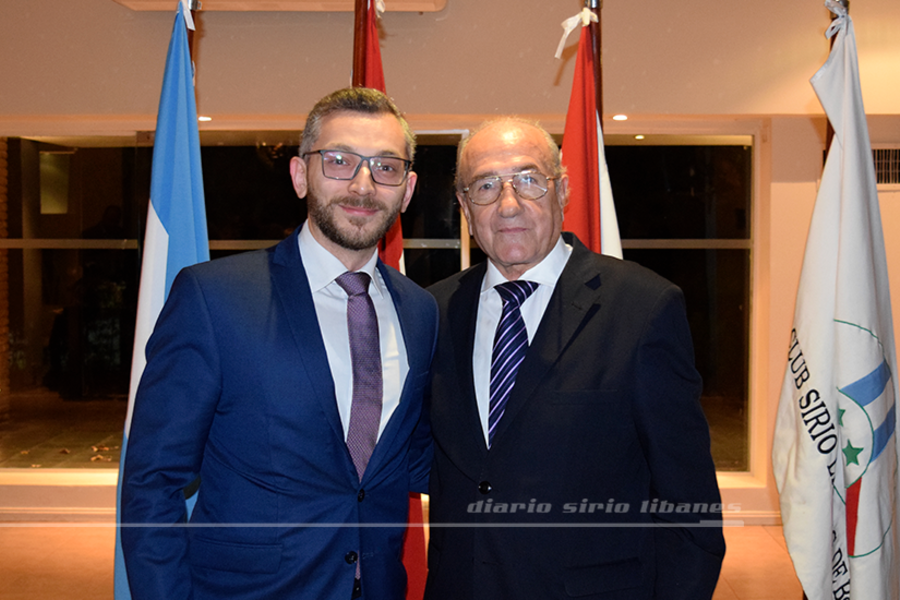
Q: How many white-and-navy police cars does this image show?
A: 0